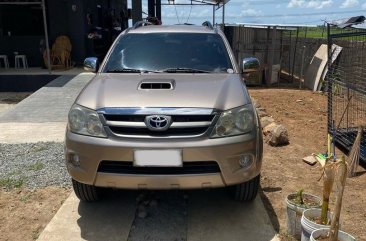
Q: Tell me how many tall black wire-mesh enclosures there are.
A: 1